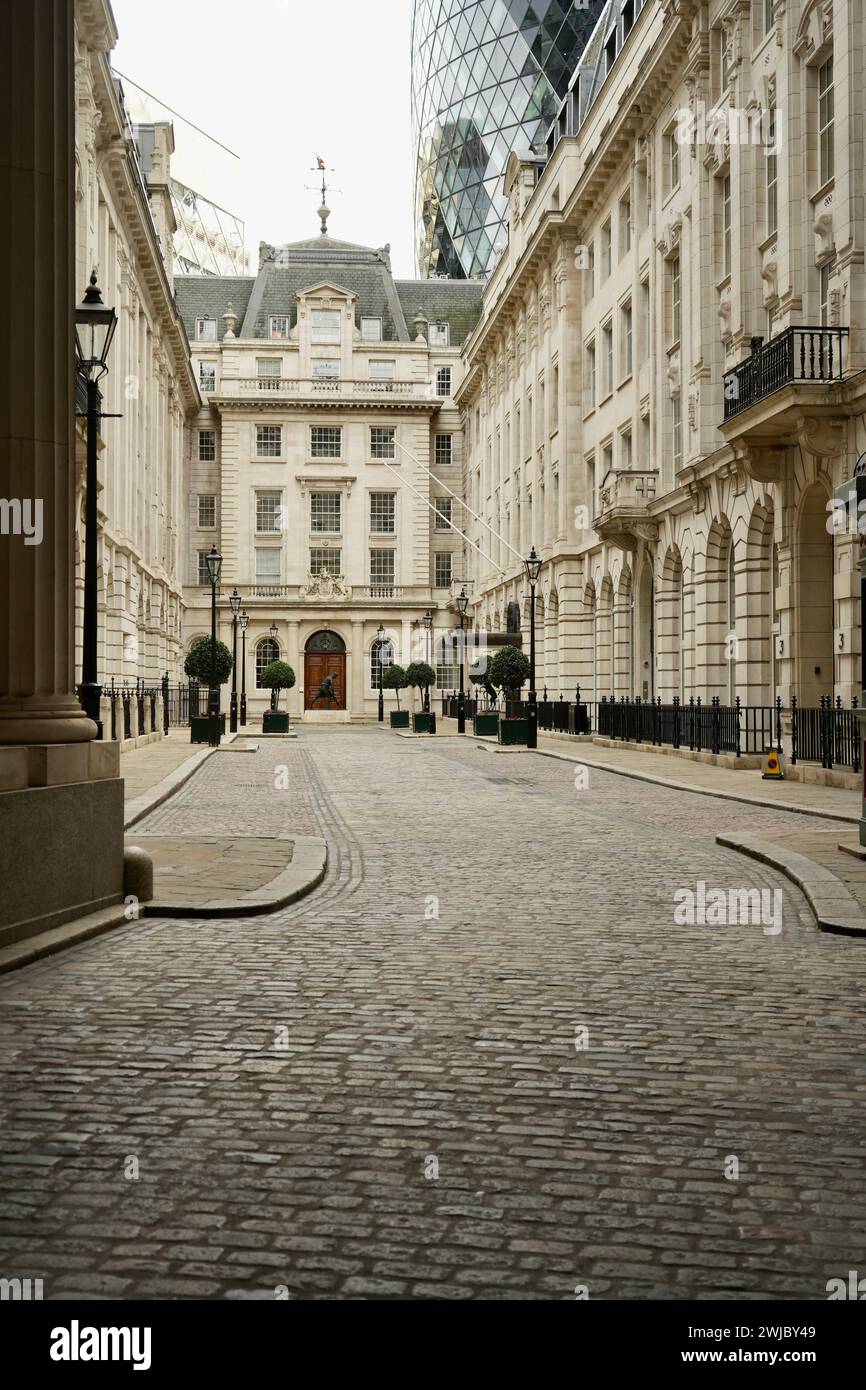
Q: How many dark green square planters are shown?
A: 6